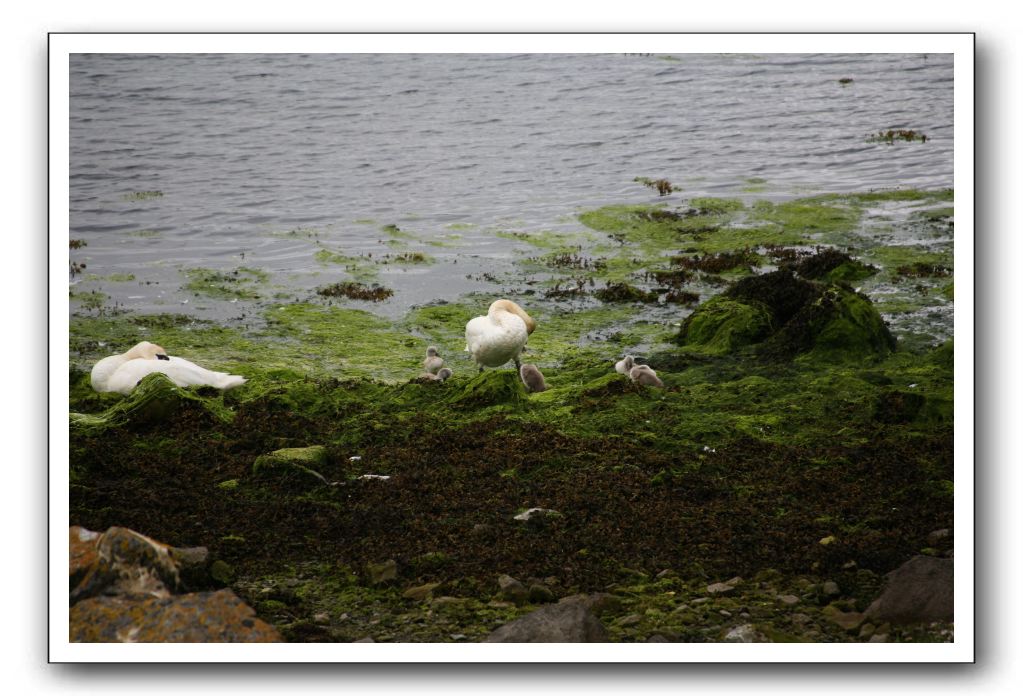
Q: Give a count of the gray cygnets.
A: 5